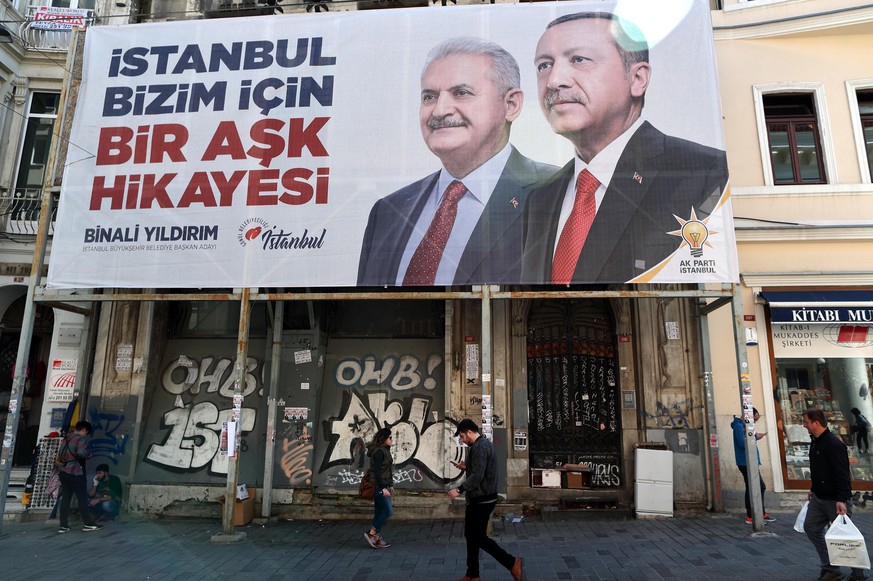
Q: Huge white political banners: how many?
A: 1